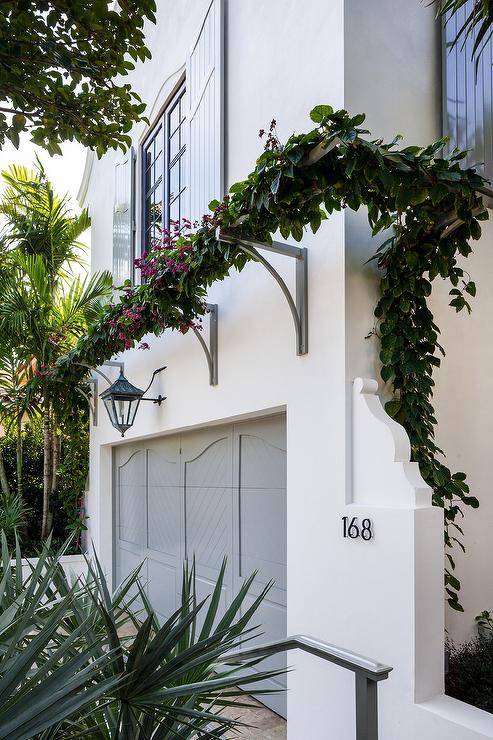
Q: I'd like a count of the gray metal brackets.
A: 4